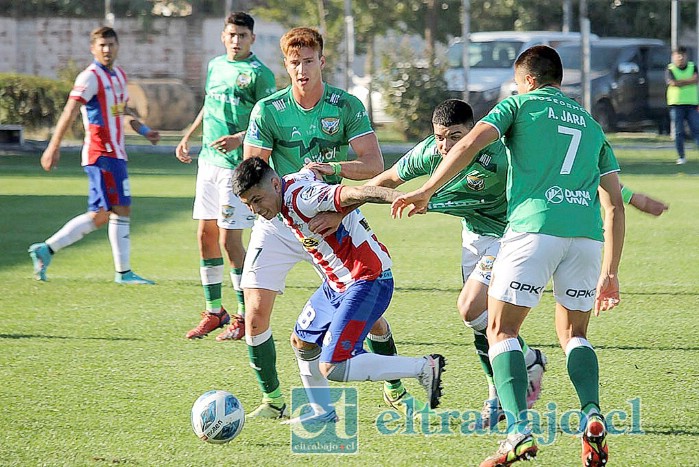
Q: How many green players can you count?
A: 4